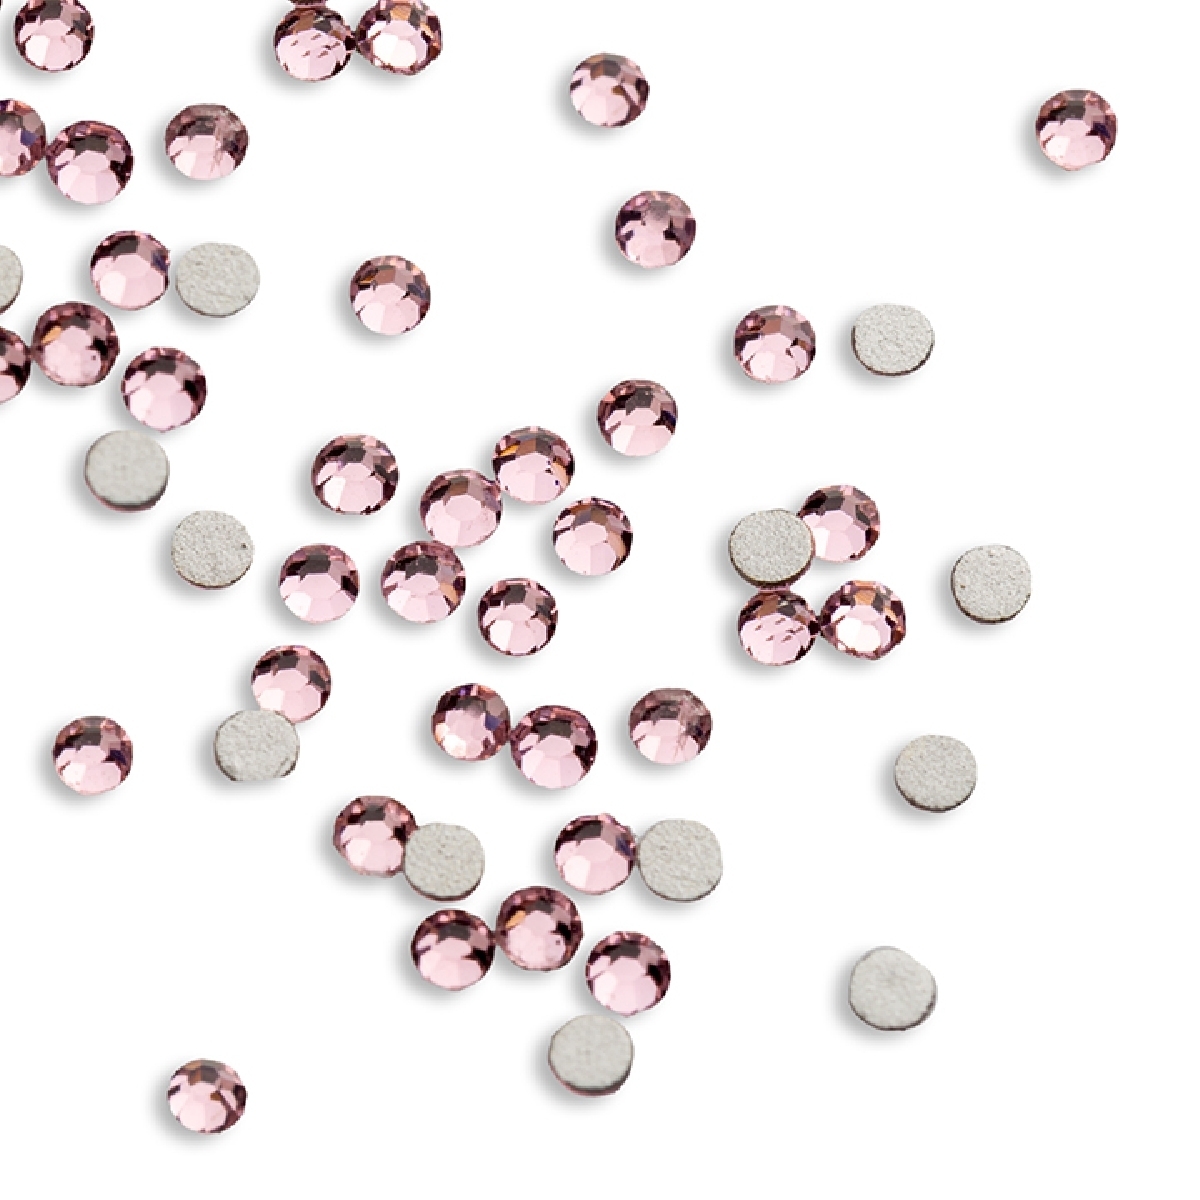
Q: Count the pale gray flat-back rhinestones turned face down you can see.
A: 13